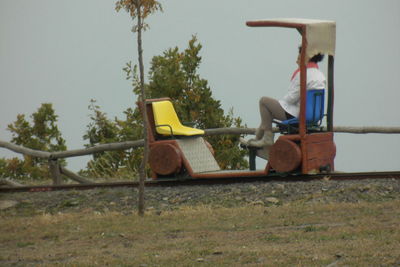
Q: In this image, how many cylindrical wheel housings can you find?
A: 2